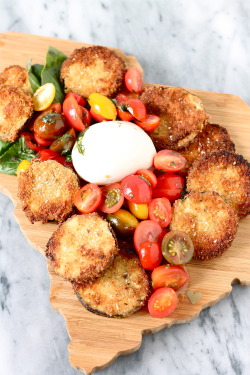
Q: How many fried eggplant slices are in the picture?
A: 10